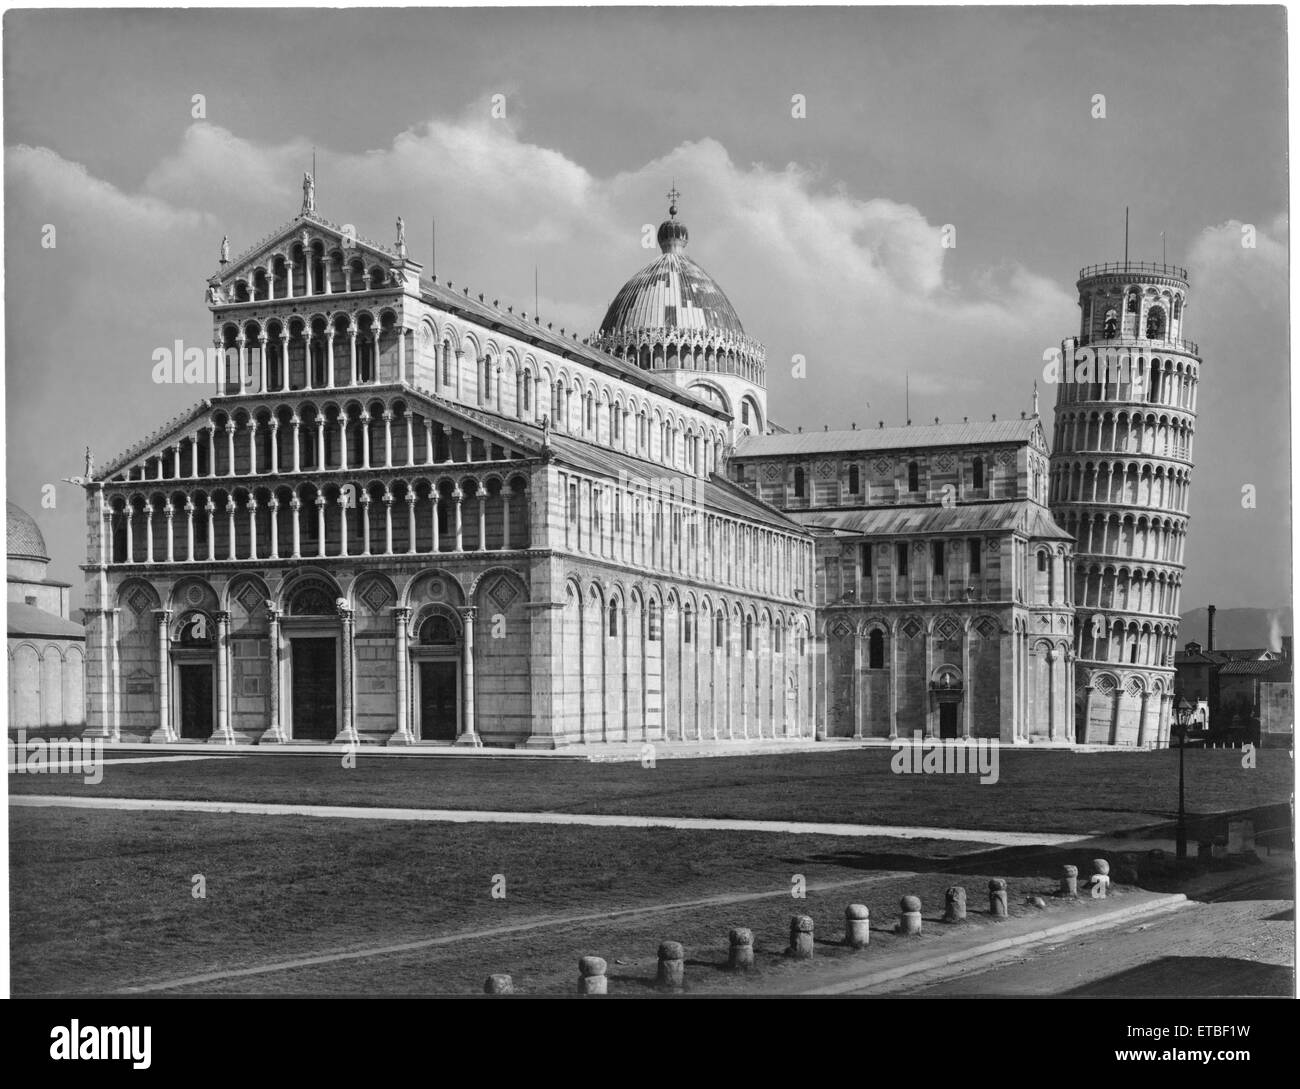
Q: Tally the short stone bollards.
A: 11